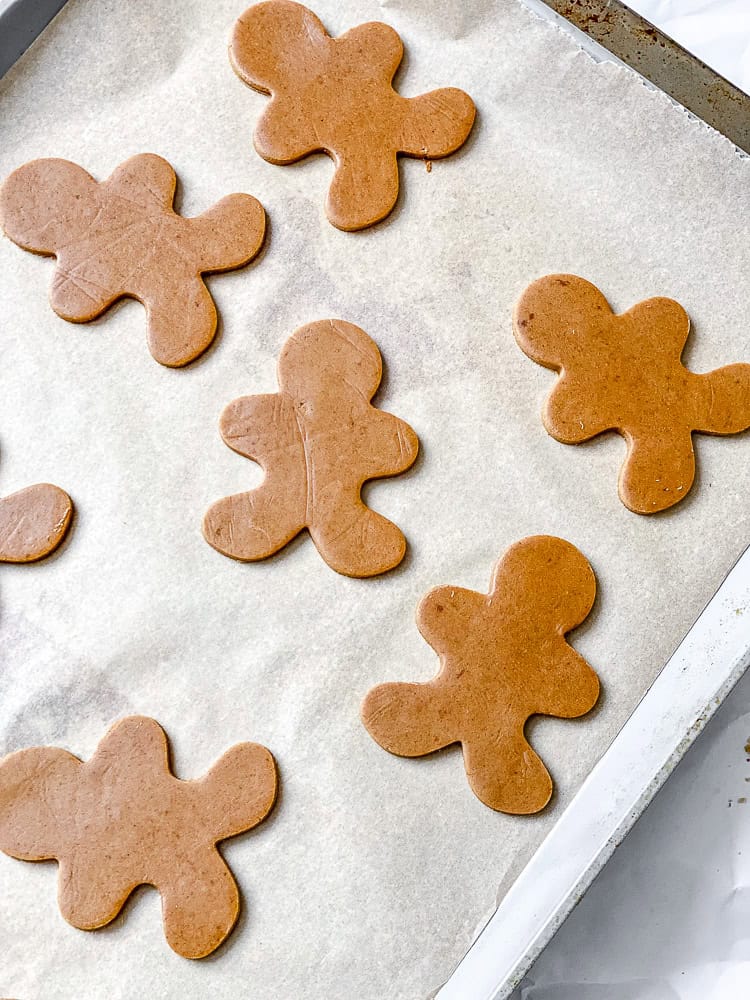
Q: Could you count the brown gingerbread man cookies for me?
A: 7